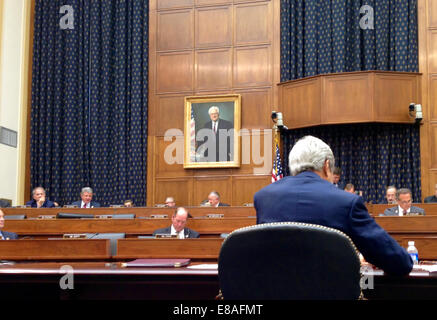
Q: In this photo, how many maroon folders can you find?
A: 1